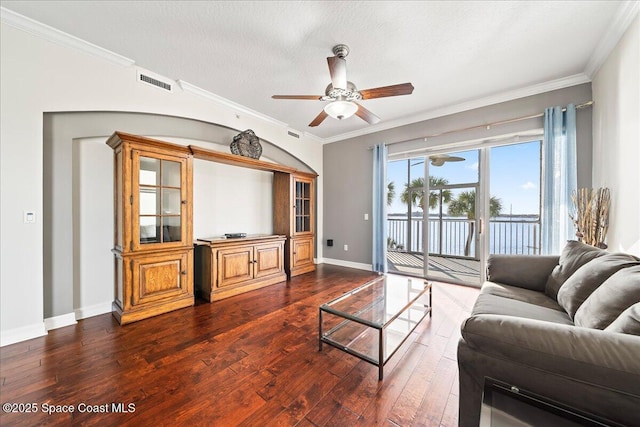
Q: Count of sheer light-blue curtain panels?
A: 2